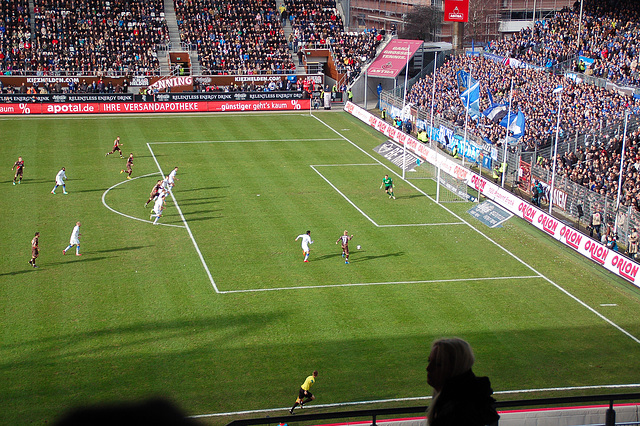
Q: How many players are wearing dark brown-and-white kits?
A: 6